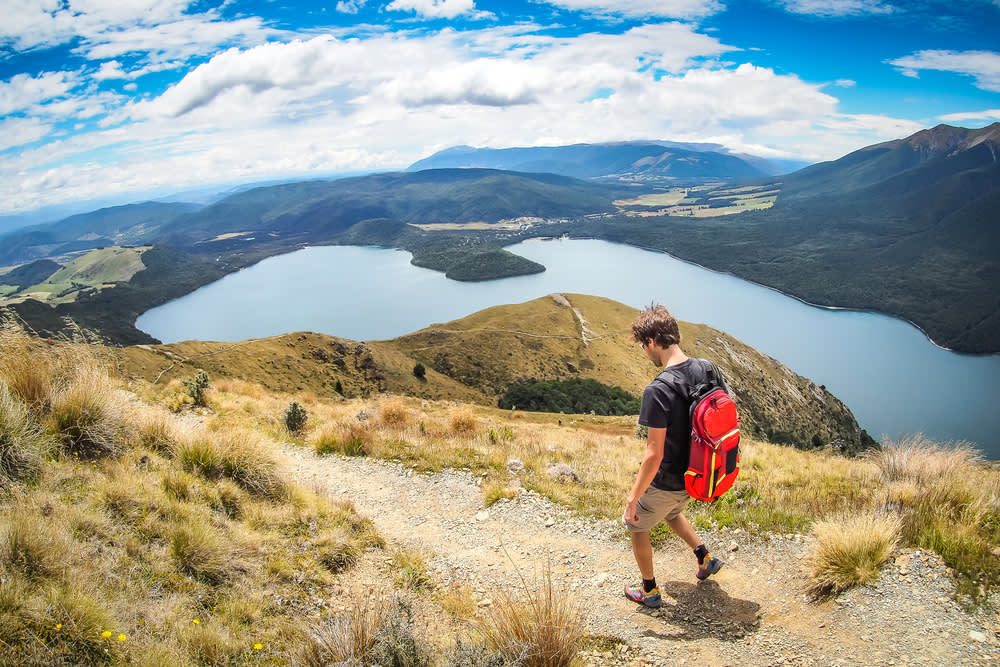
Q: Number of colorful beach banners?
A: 0